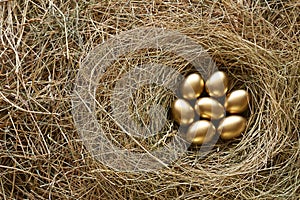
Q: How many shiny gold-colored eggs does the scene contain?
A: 7